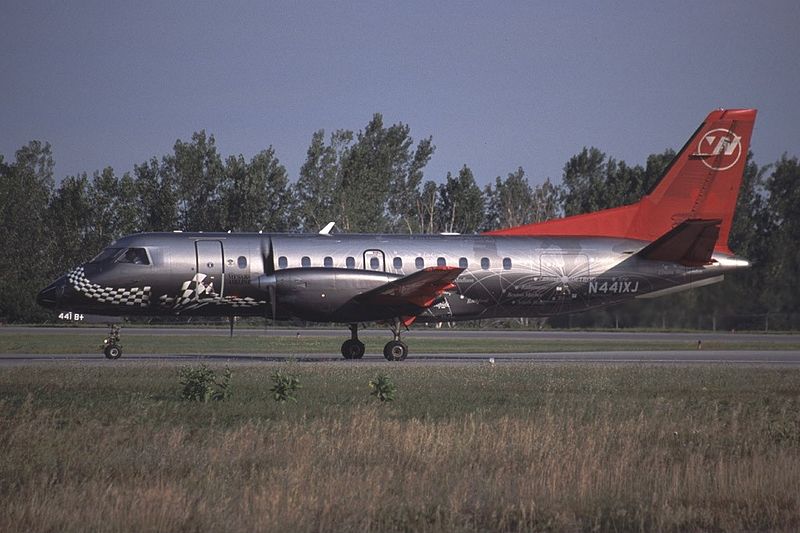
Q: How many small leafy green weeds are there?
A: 3